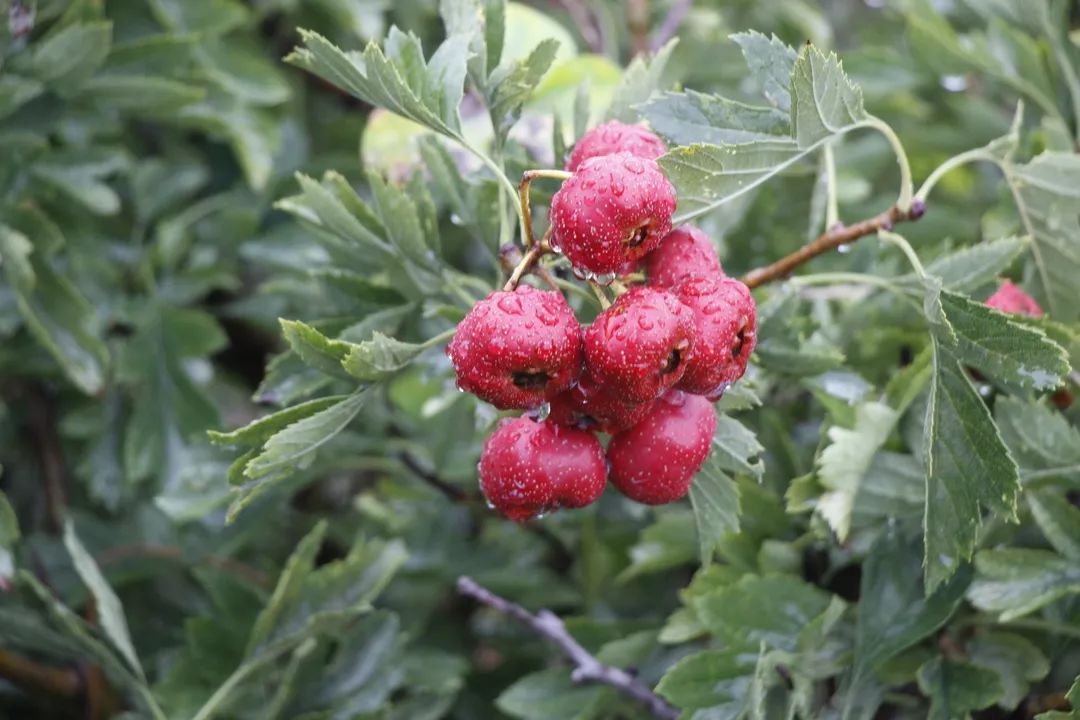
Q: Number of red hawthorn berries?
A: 10